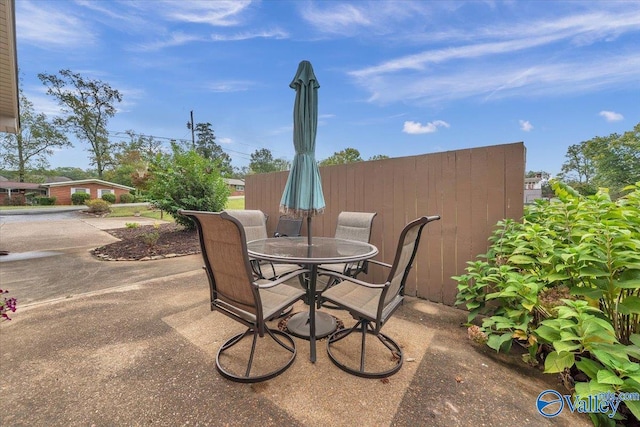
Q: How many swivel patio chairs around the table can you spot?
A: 4